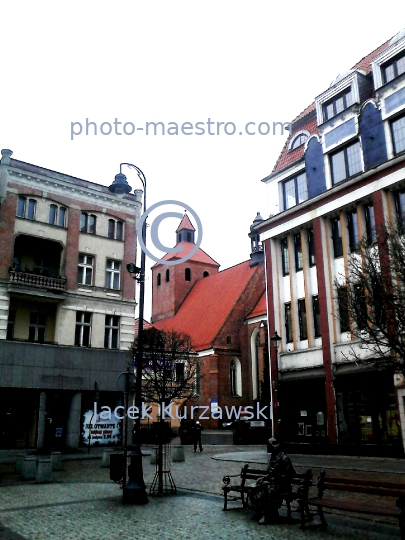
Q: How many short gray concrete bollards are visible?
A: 7